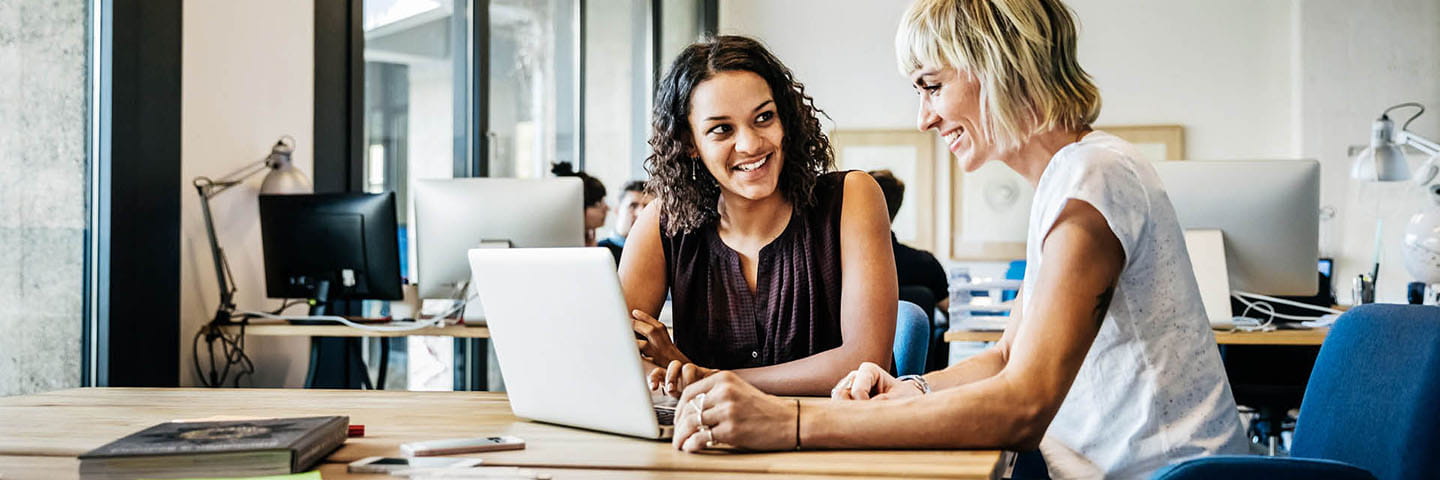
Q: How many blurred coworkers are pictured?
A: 3